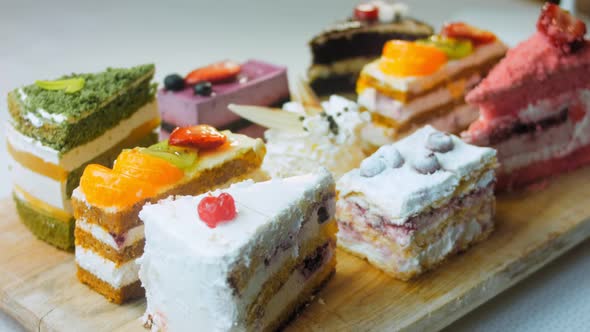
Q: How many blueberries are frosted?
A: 4